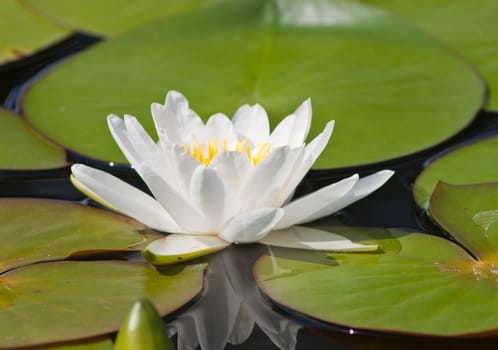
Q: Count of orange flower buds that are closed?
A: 0